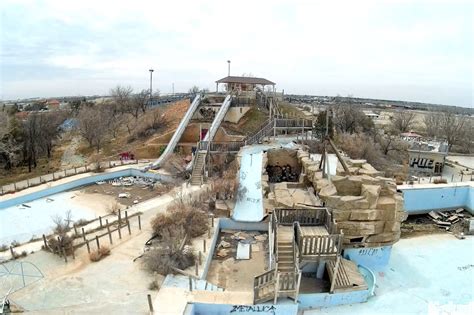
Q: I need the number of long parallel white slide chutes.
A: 2